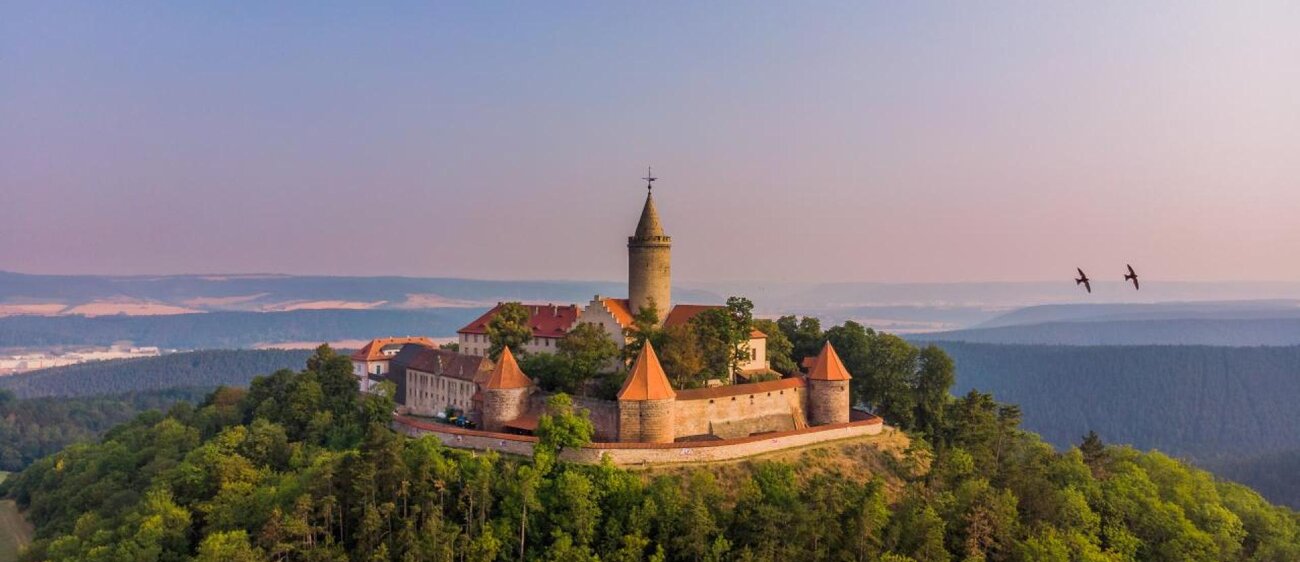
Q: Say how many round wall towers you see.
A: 3